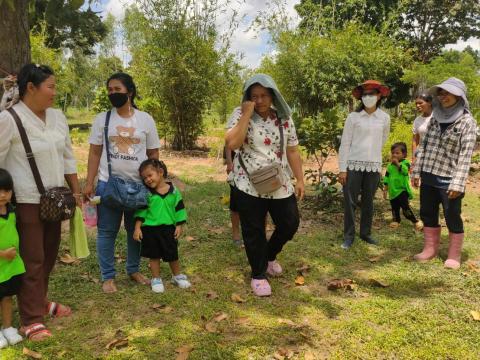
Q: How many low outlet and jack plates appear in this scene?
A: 0